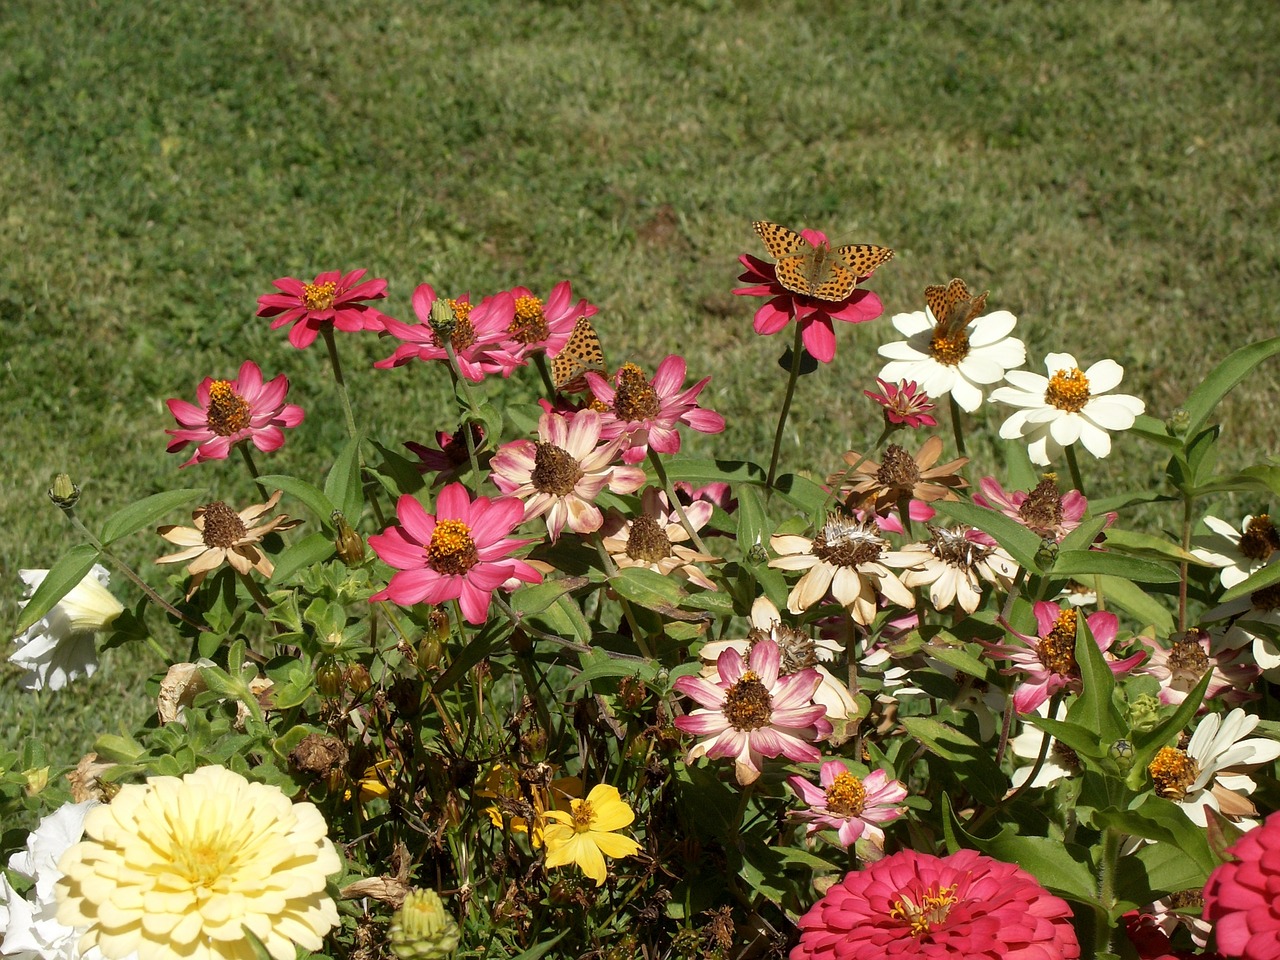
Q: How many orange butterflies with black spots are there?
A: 3